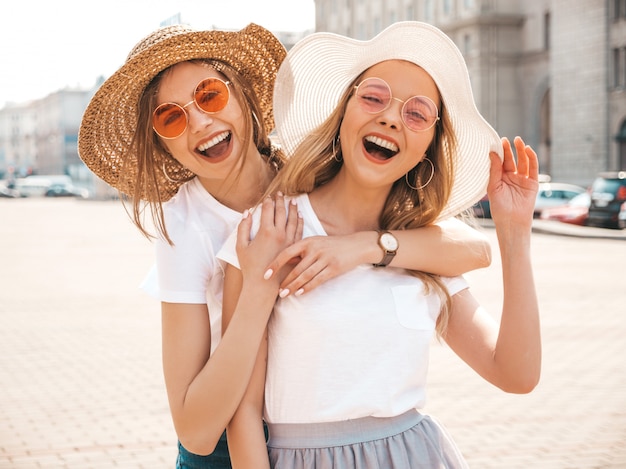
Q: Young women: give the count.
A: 2